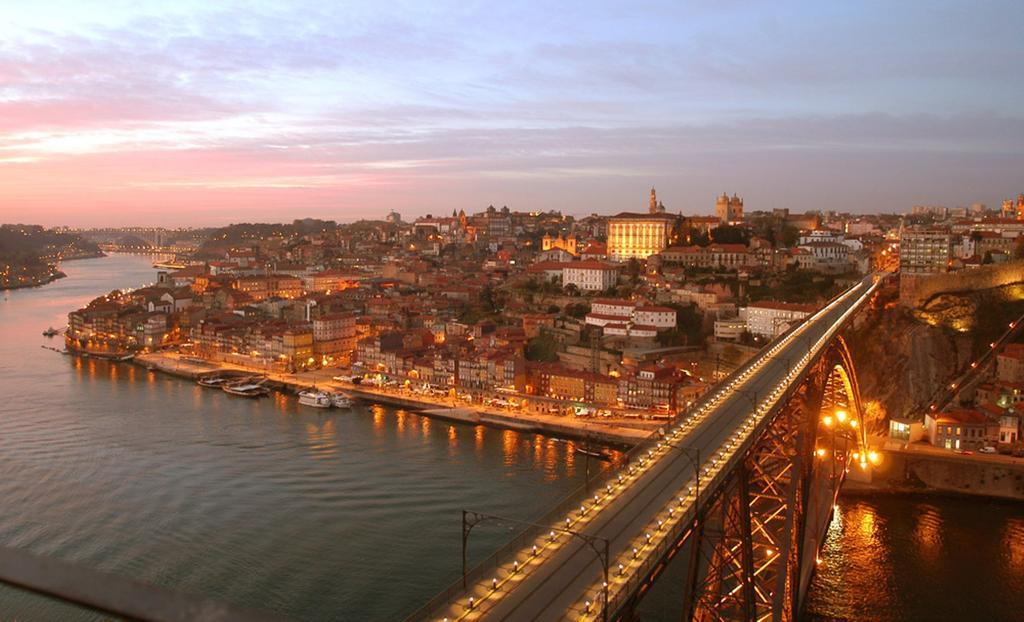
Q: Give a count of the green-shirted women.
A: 0